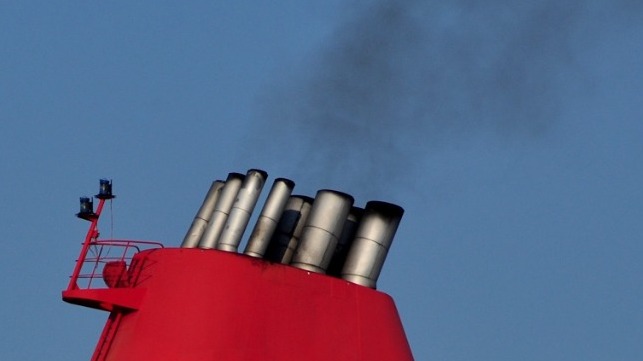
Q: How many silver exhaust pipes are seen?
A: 8